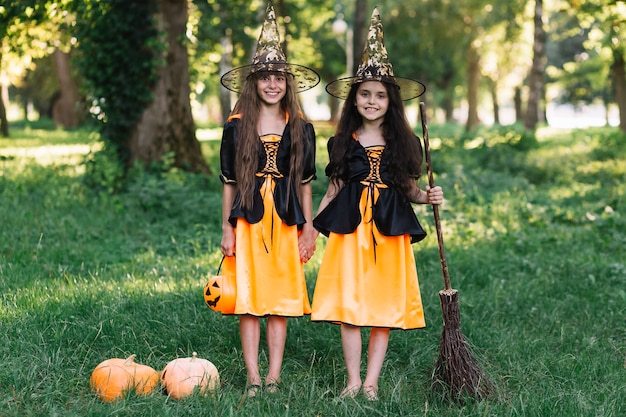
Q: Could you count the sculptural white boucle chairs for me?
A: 0